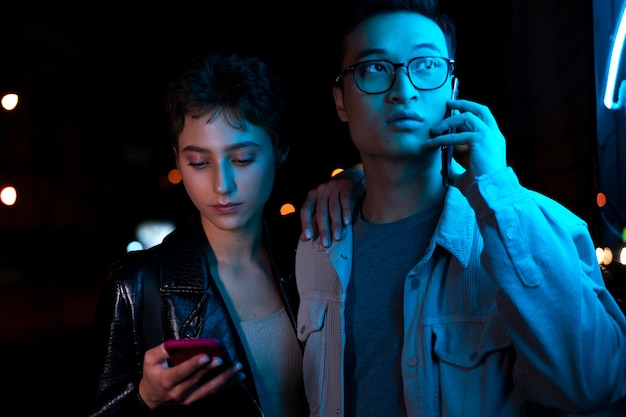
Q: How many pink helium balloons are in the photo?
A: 0